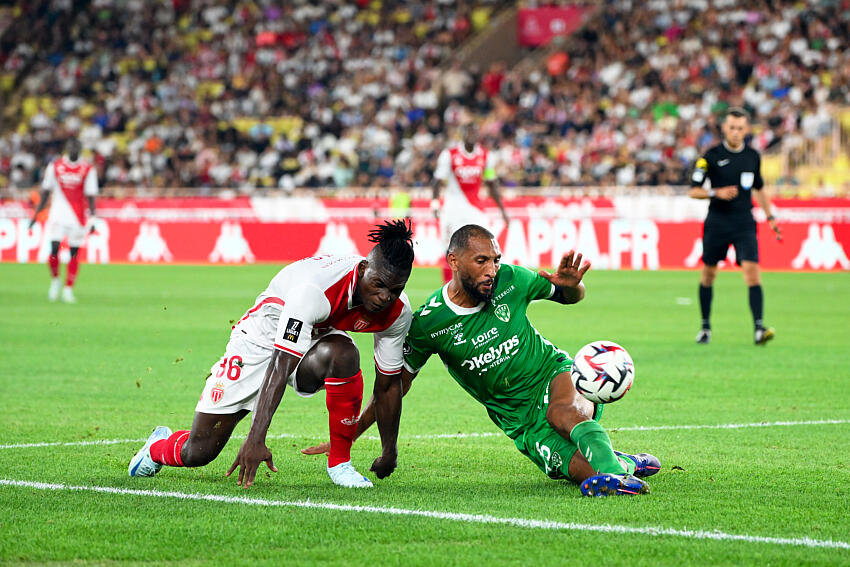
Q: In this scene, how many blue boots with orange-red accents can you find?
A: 2